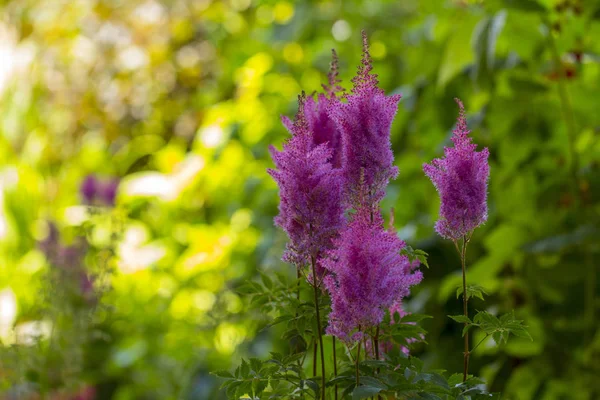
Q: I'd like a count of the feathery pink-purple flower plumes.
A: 5